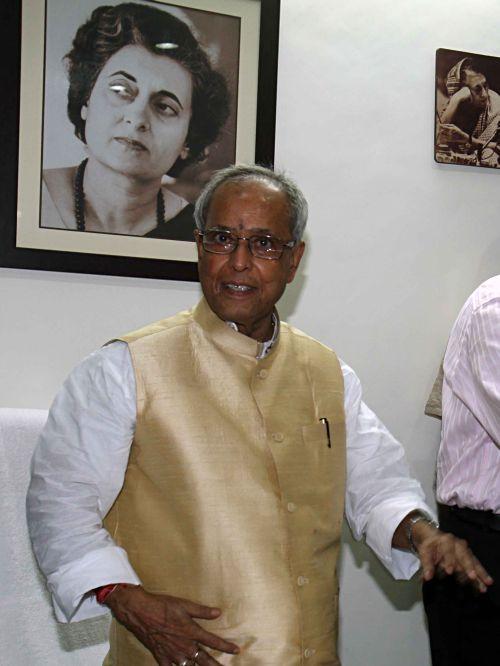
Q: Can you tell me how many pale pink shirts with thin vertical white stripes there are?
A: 1